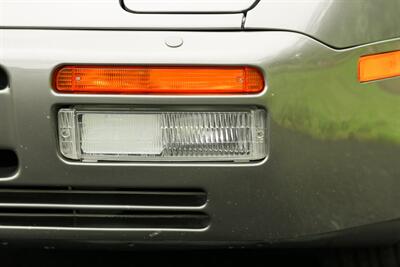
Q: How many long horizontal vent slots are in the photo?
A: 2